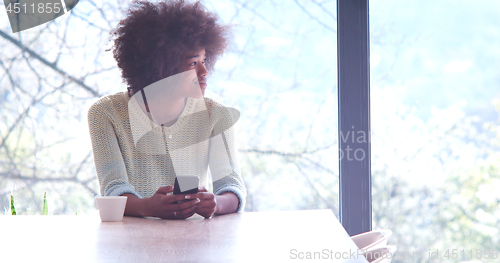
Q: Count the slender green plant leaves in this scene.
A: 2